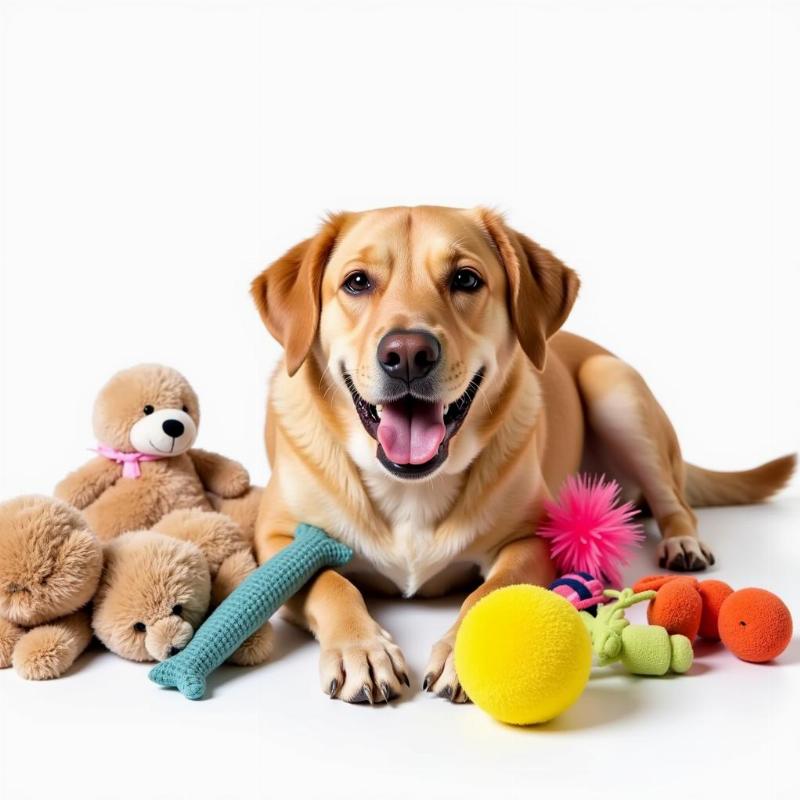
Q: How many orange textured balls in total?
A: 3